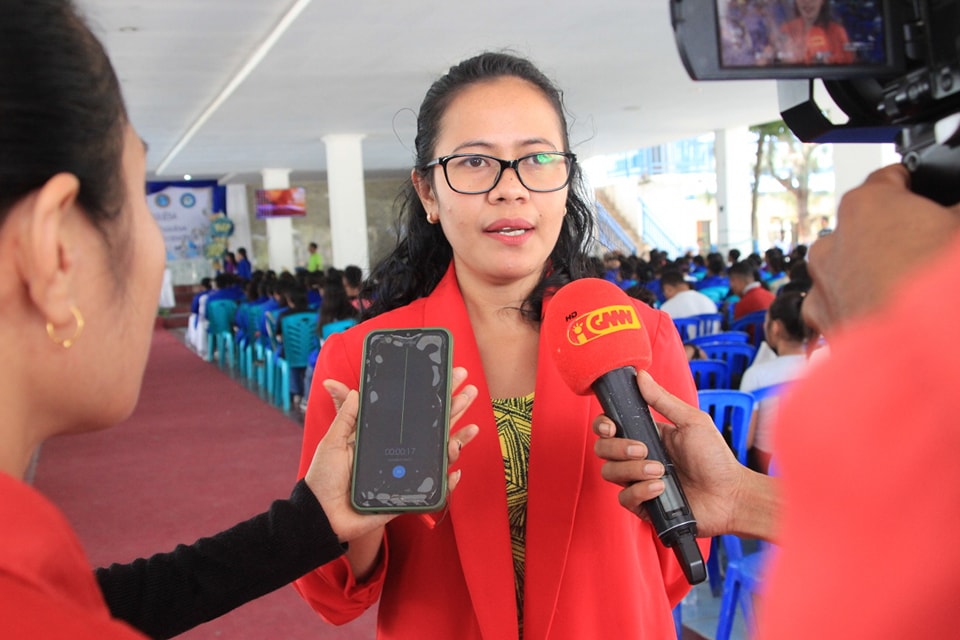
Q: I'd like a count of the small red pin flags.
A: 0